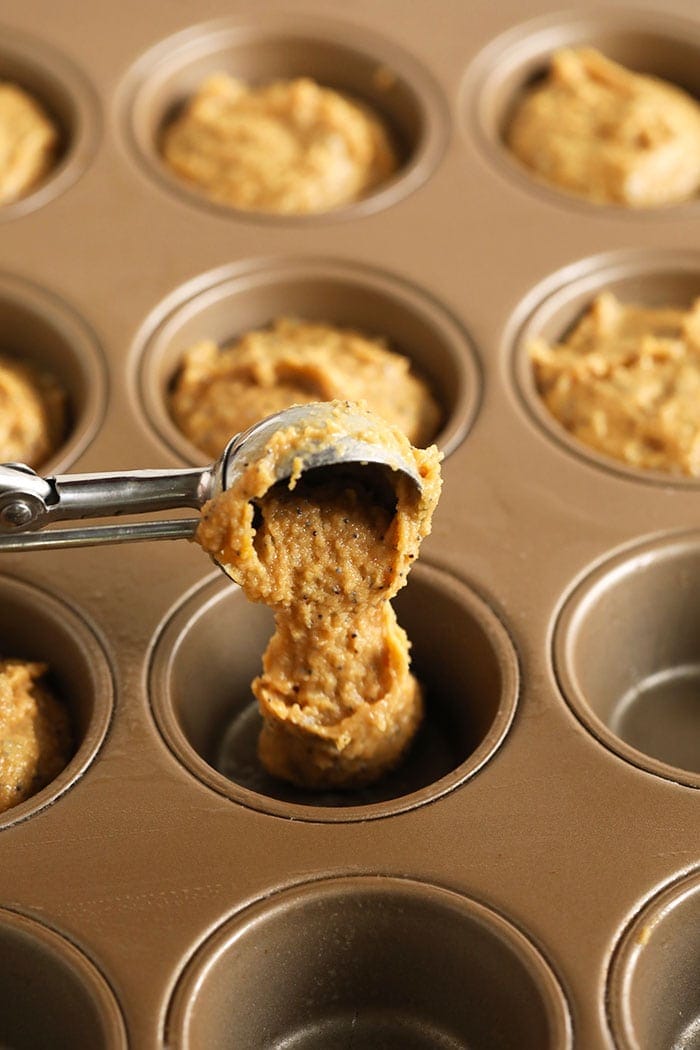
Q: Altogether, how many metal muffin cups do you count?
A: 12